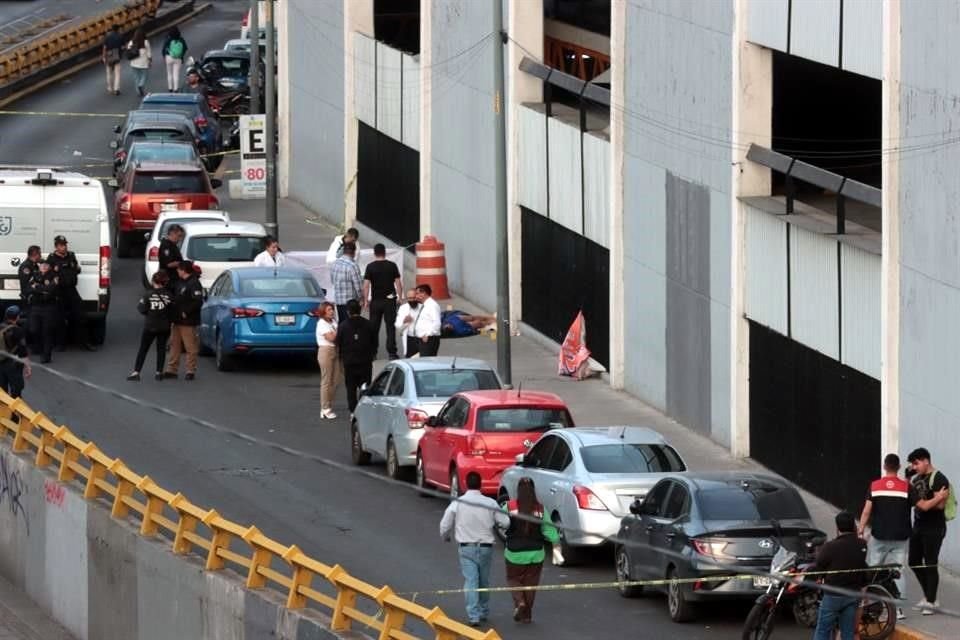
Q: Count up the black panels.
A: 3